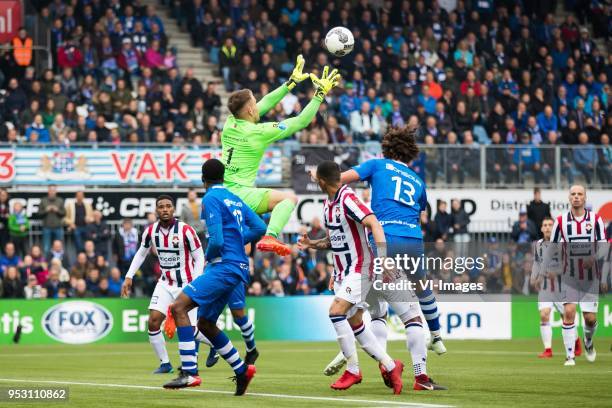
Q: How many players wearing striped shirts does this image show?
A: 4